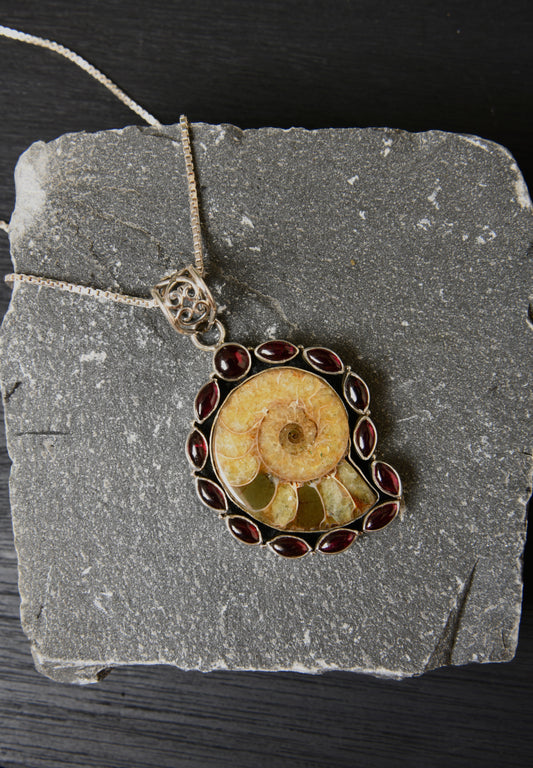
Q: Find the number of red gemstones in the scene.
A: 13